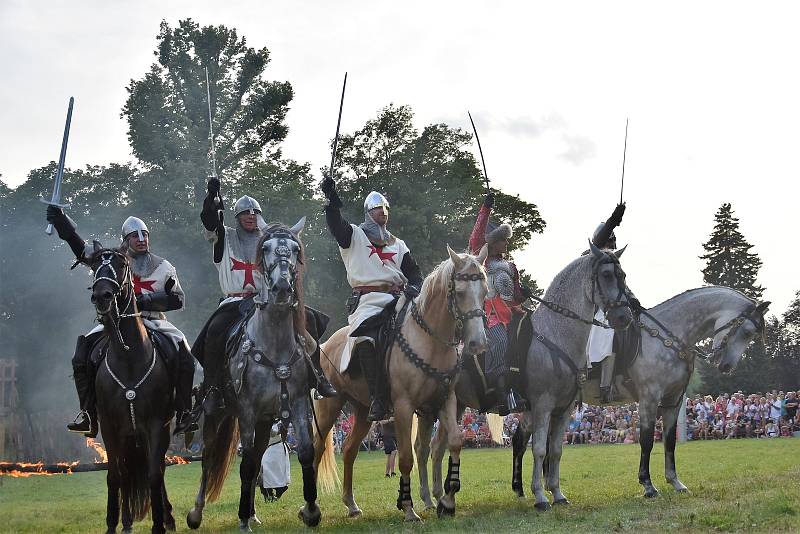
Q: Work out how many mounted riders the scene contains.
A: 5